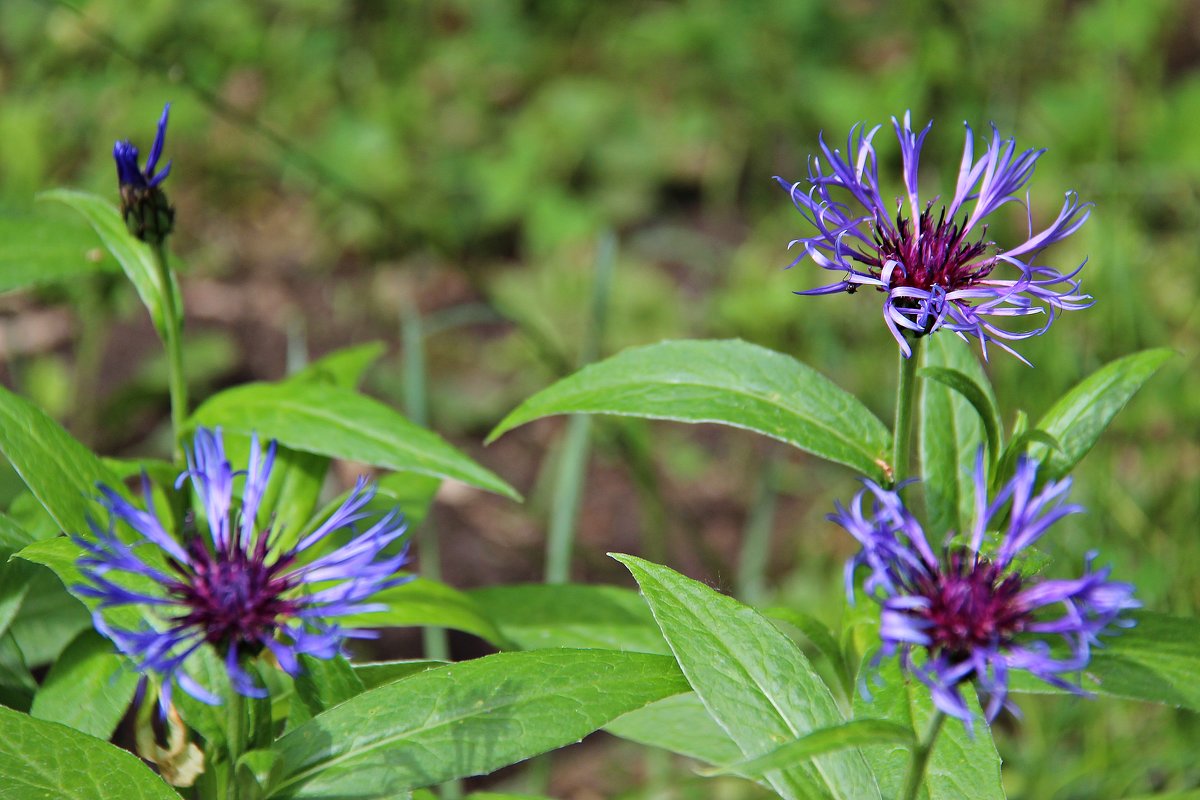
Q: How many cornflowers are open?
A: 3